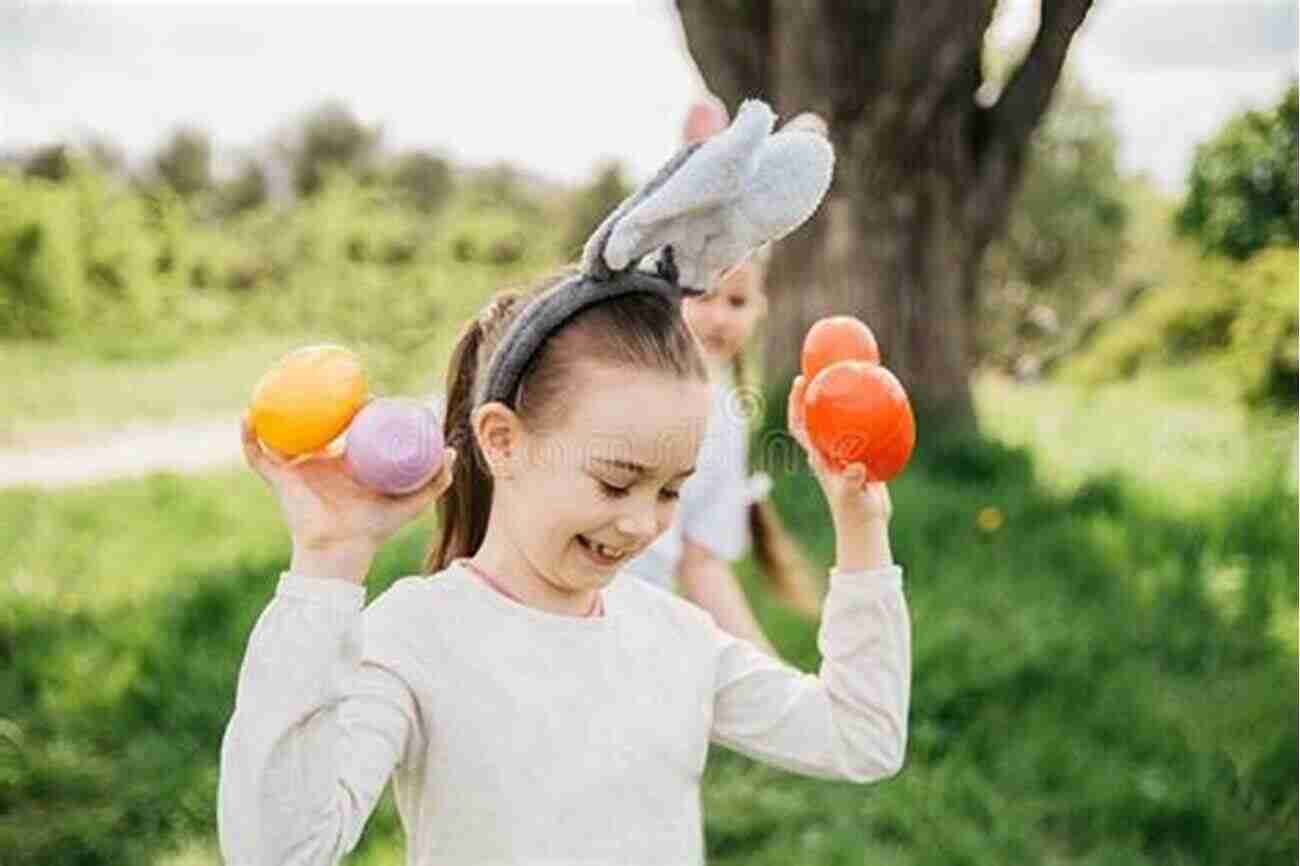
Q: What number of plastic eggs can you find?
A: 4